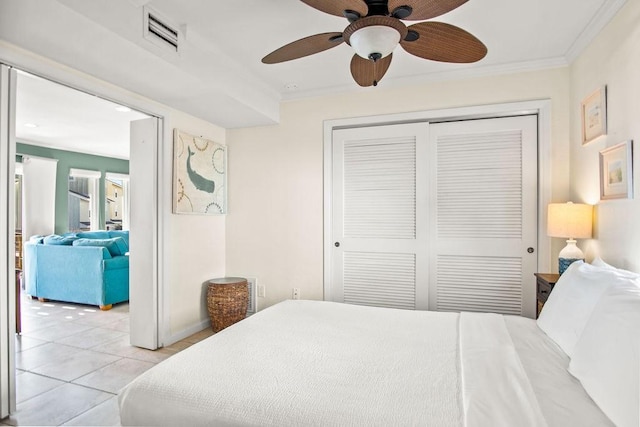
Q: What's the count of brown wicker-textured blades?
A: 5